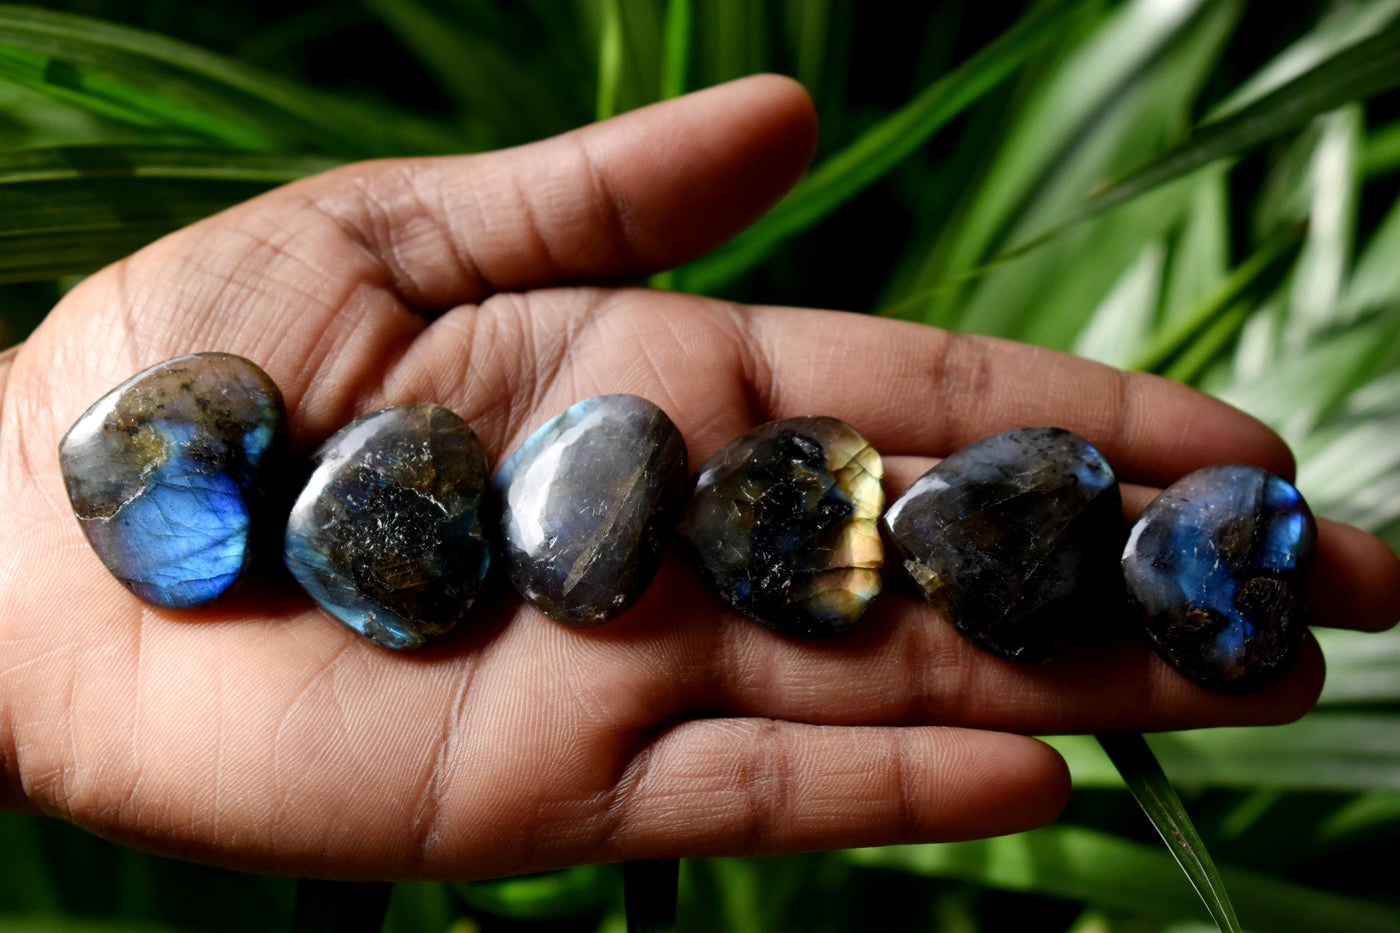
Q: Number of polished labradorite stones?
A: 6